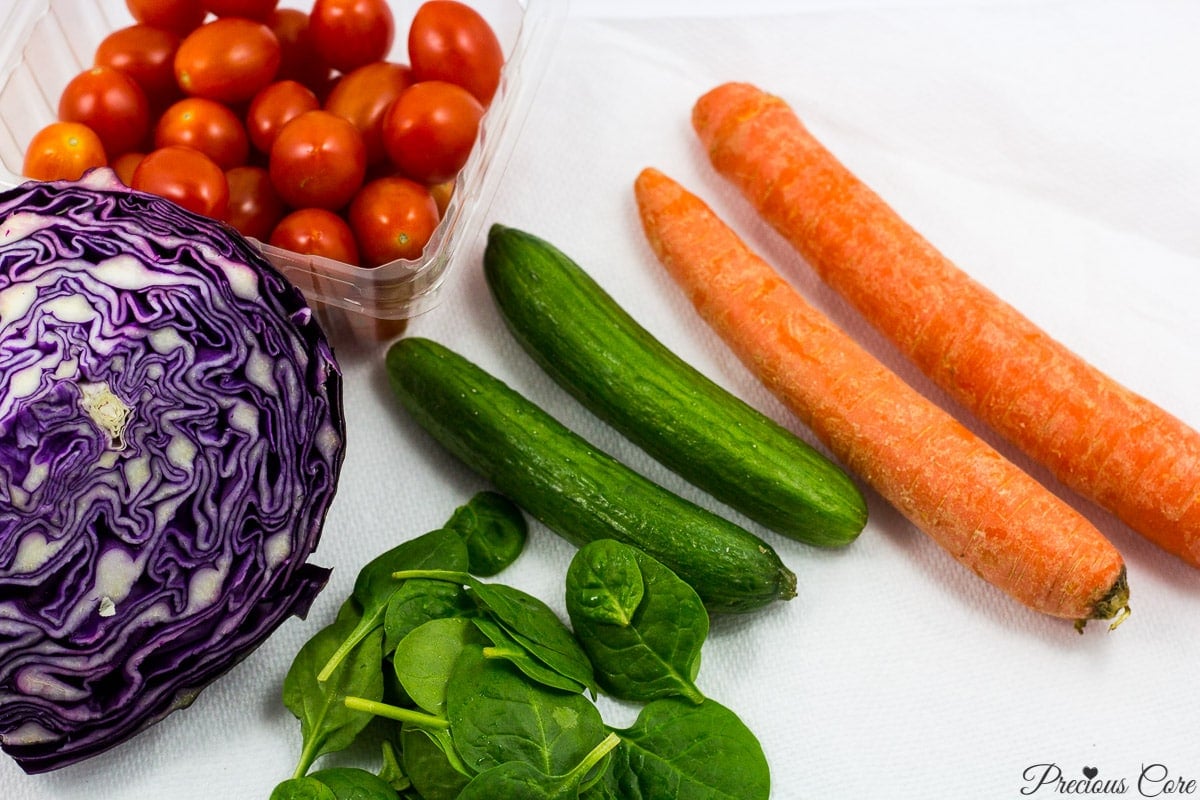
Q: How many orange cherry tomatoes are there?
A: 1